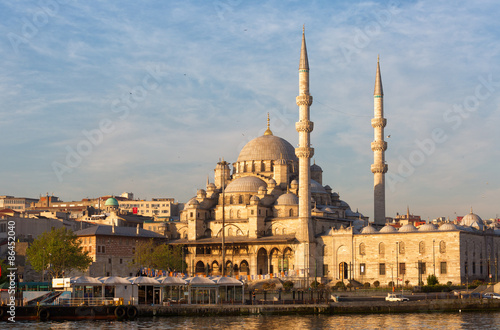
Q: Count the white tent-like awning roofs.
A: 6